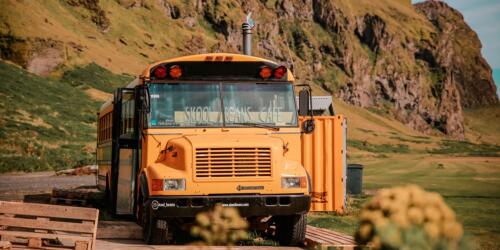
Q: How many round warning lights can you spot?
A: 4